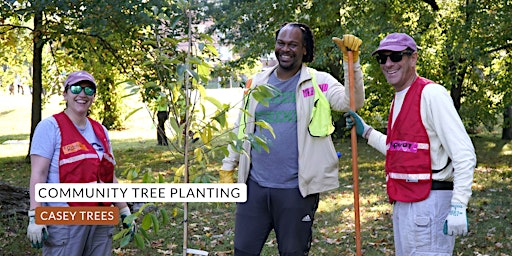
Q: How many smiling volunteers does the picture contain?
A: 3